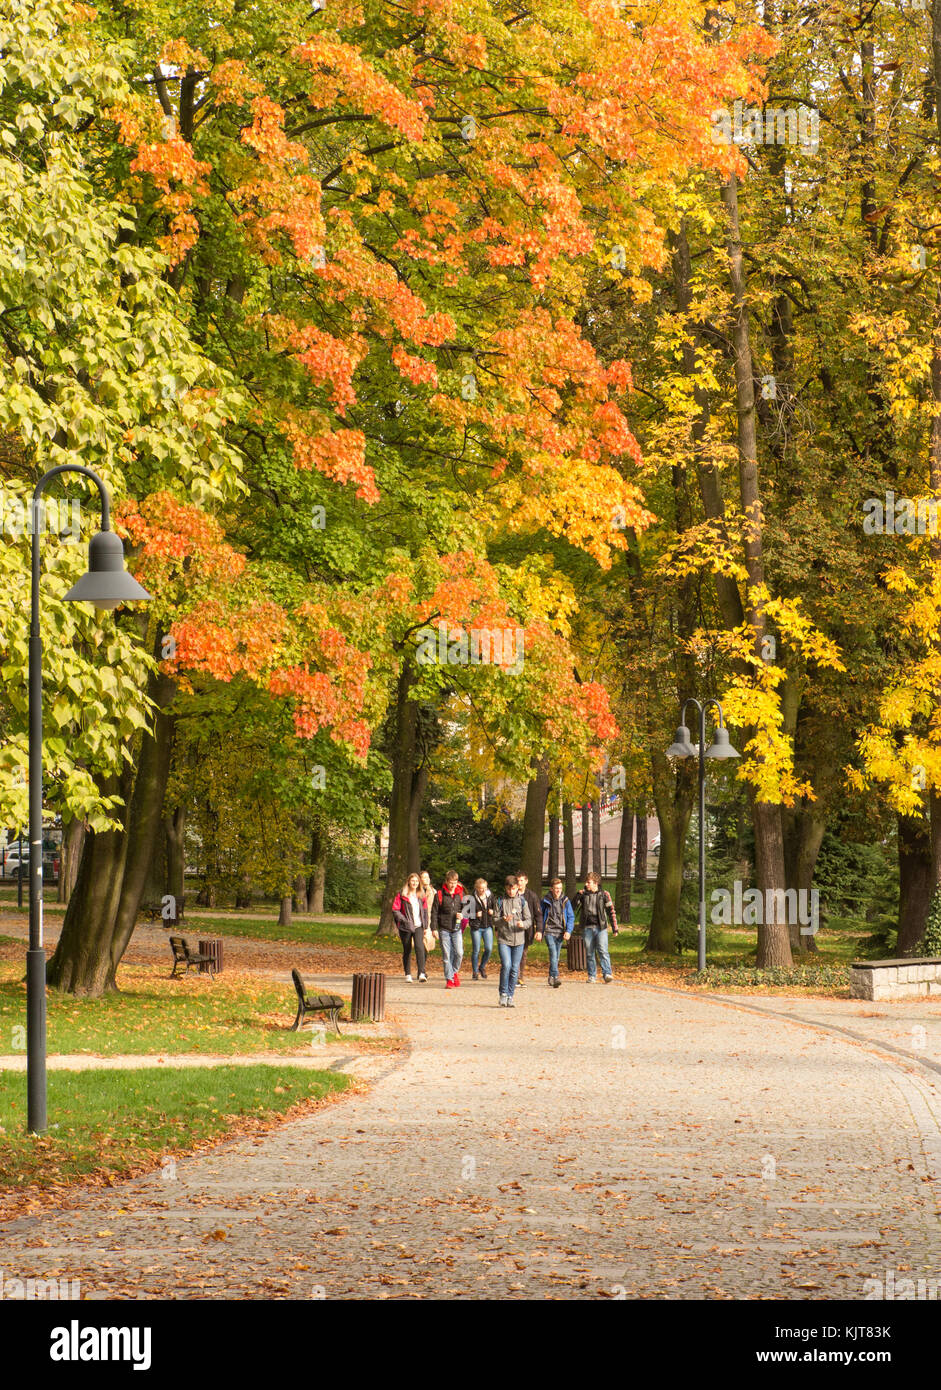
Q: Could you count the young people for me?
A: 8